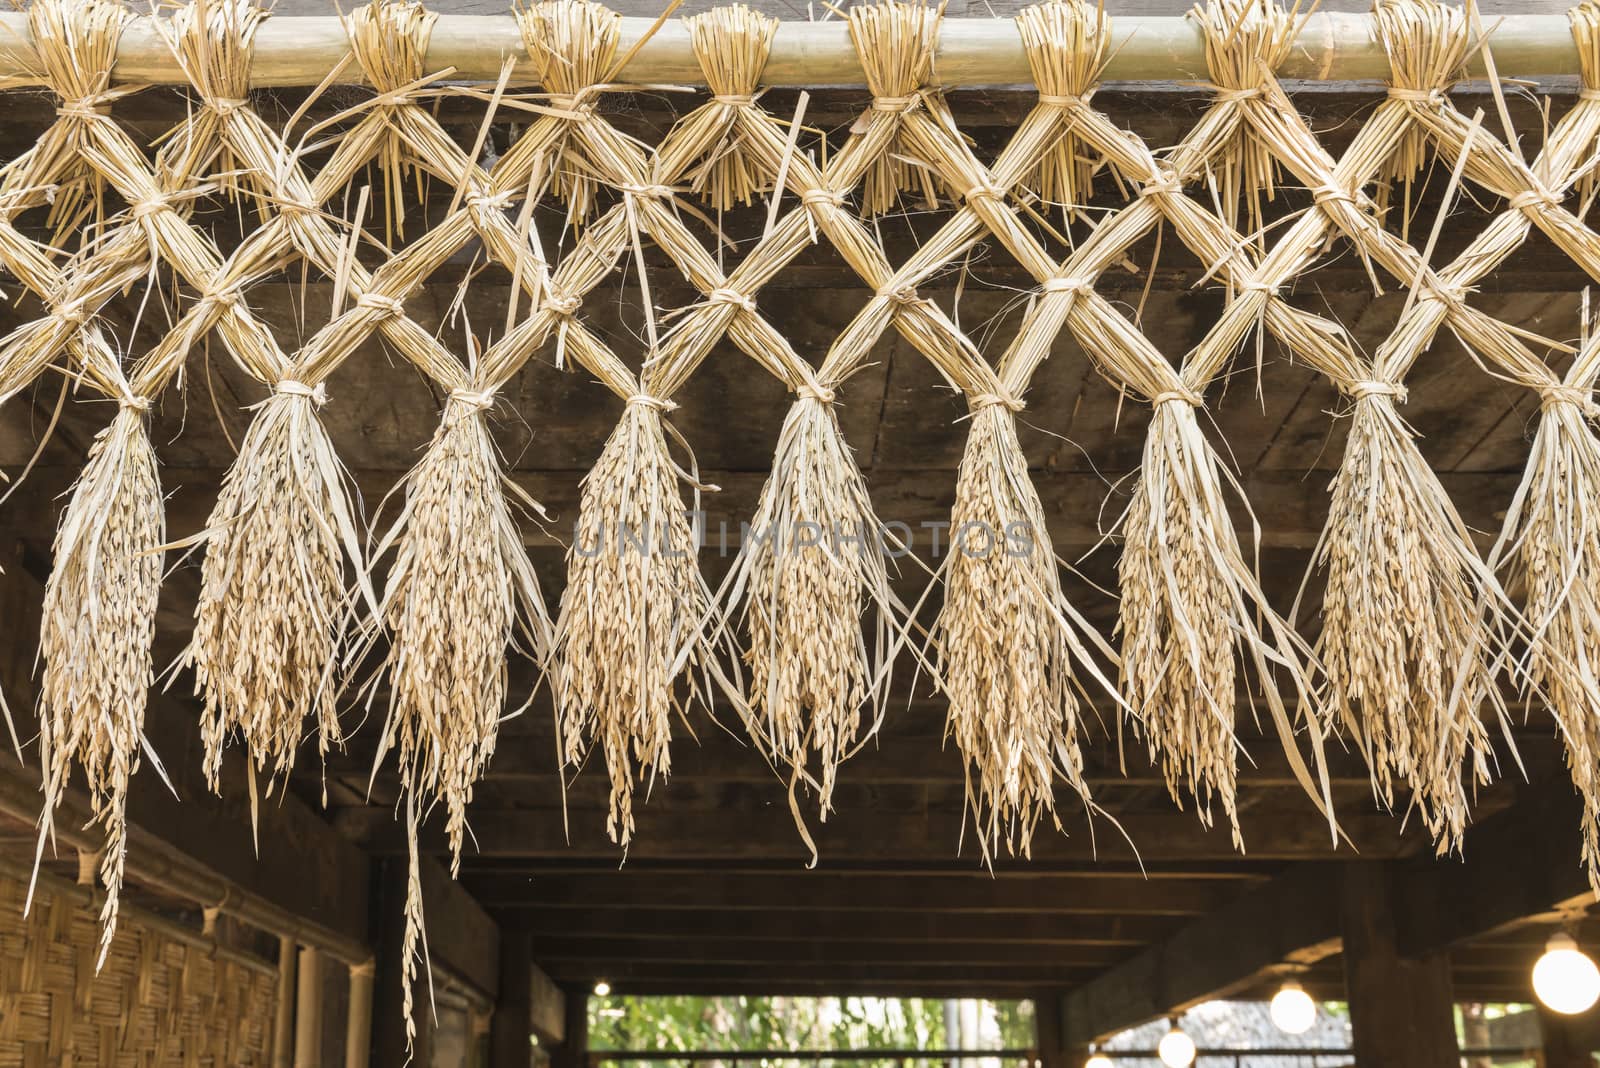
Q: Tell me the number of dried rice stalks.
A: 9